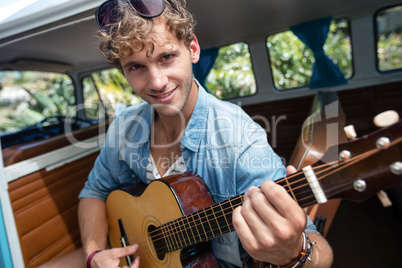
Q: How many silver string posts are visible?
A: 4